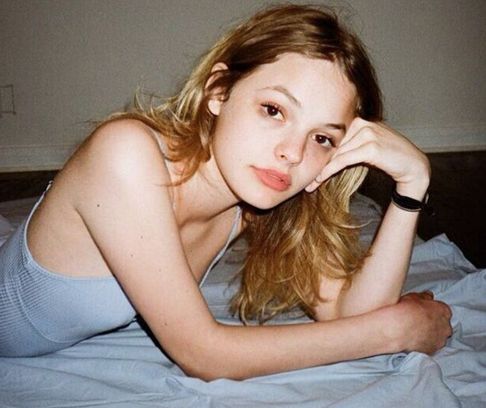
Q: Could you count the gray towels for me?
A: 0